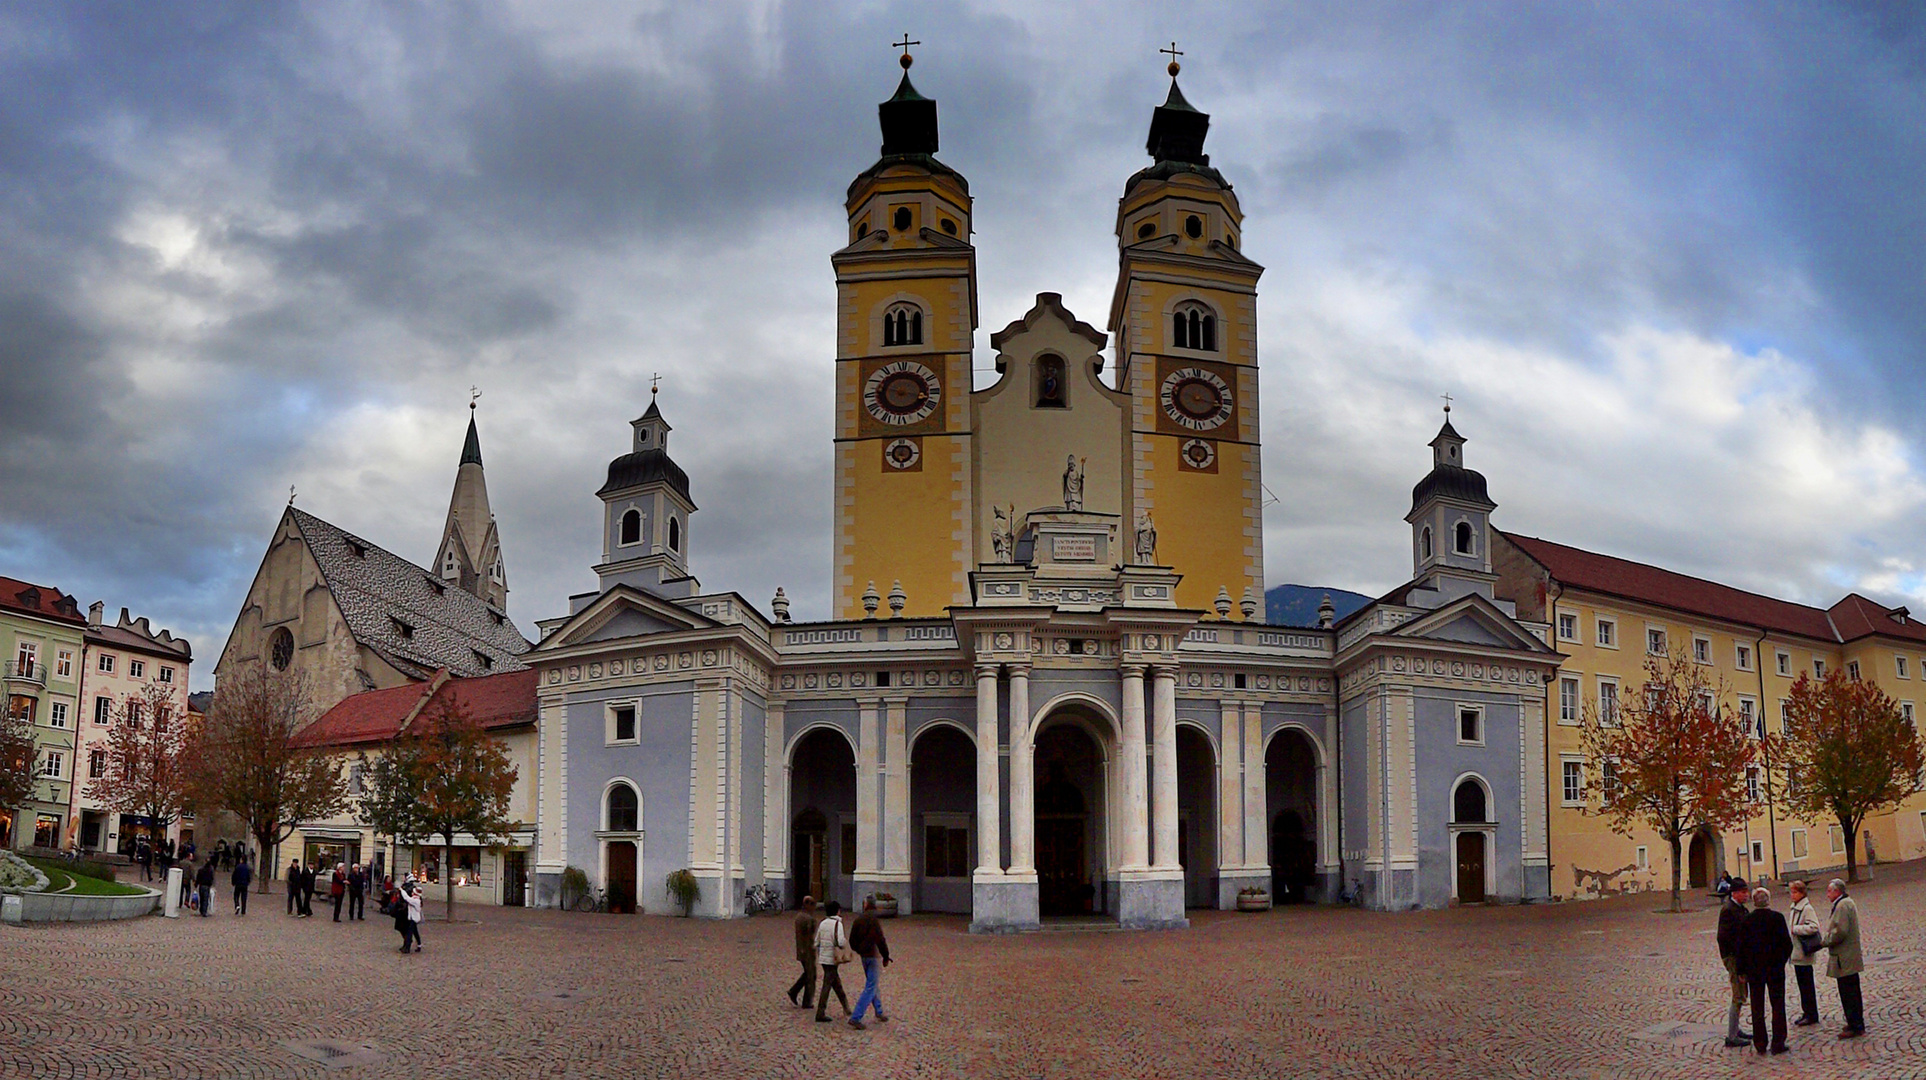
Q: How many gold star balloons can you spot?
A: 0